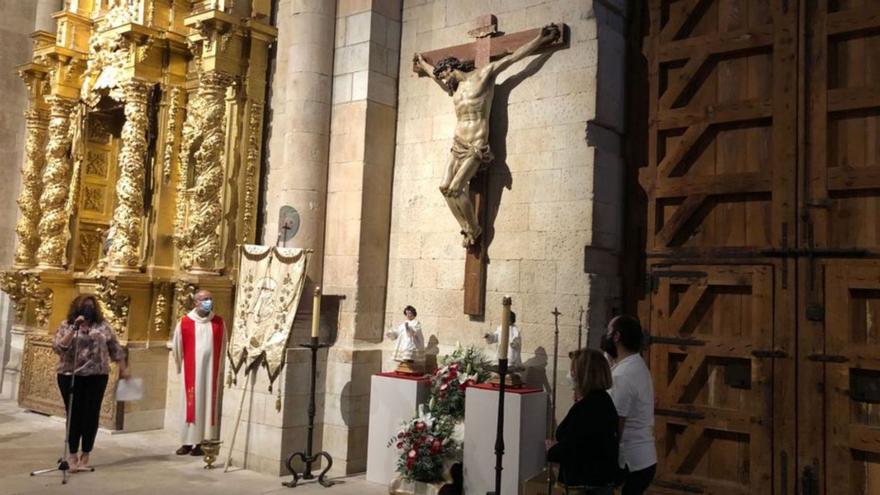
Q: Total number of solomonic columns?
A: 4